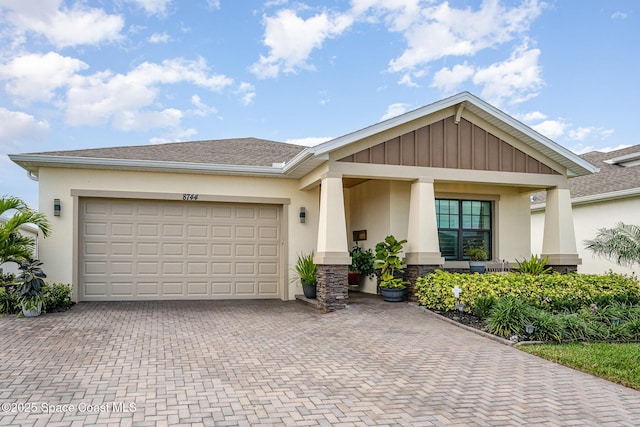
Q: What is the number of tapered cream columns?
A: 3